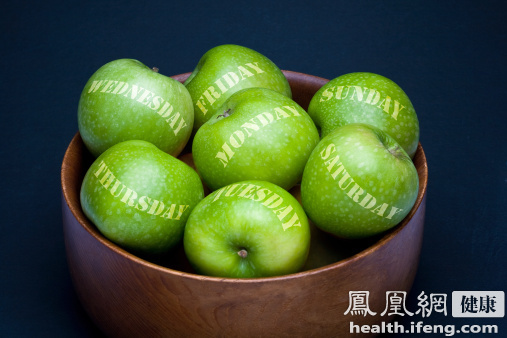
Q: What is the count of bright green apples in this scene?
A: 7